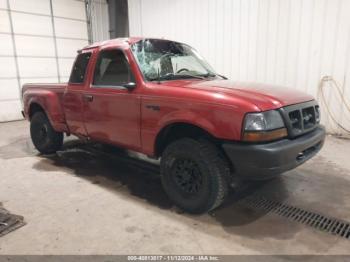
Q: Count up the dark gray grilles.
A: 1